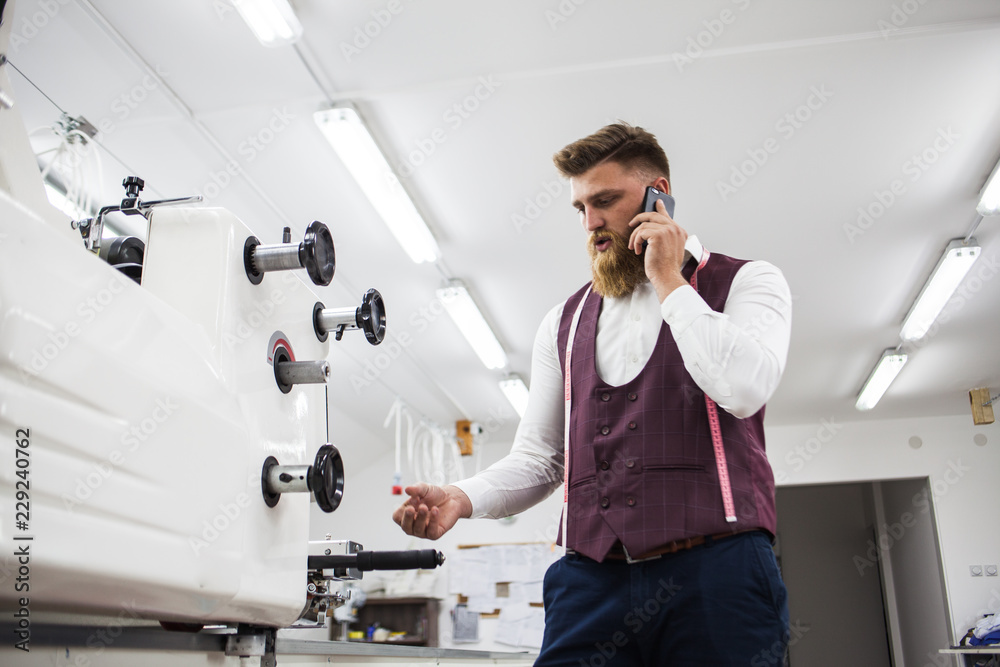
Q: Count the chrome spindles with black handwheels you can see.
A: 3